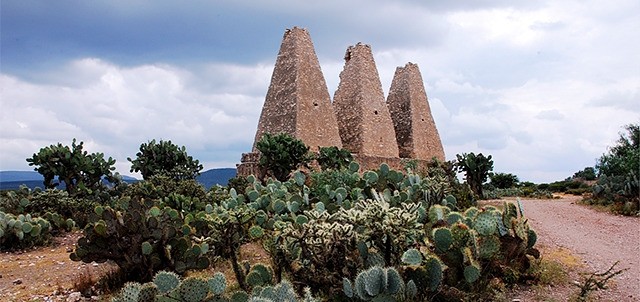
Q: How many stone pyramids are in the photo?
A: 3